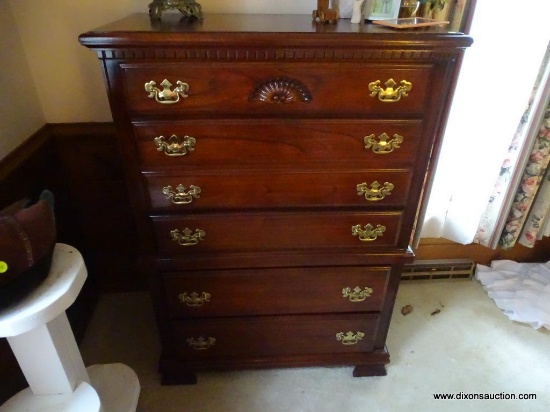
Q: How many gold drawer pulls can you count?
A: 12